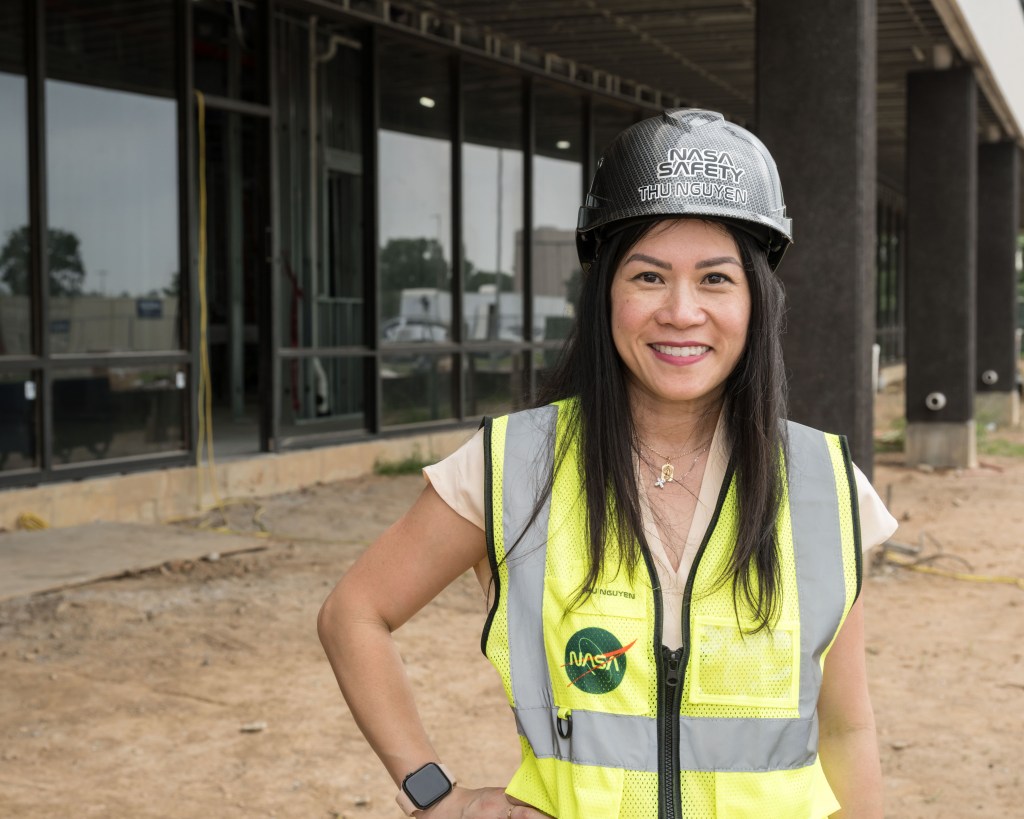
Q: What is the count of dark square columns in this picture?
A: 3